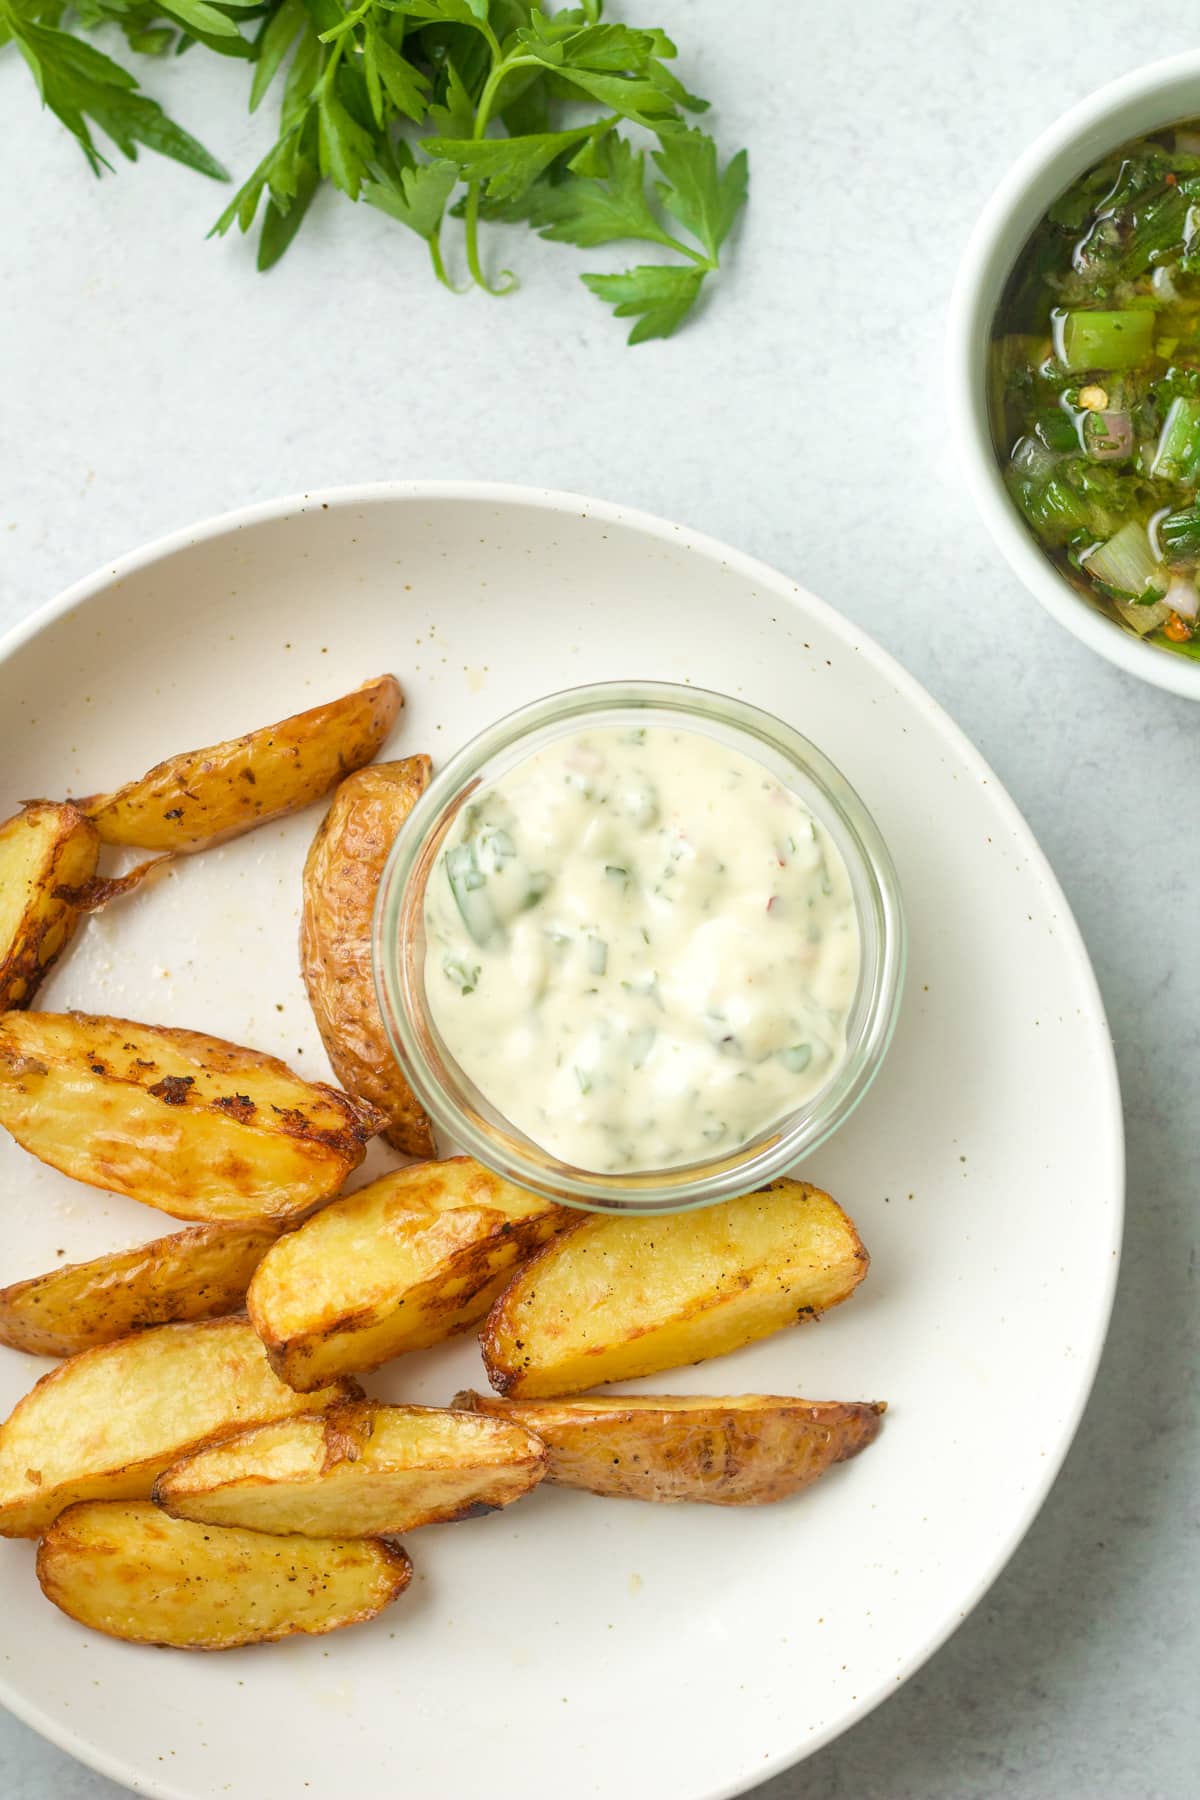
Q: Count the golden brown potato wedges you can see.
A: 11